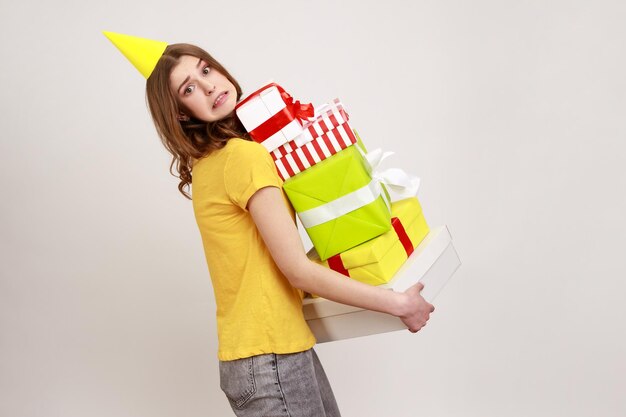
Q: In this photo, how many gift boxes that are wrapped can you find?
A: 4